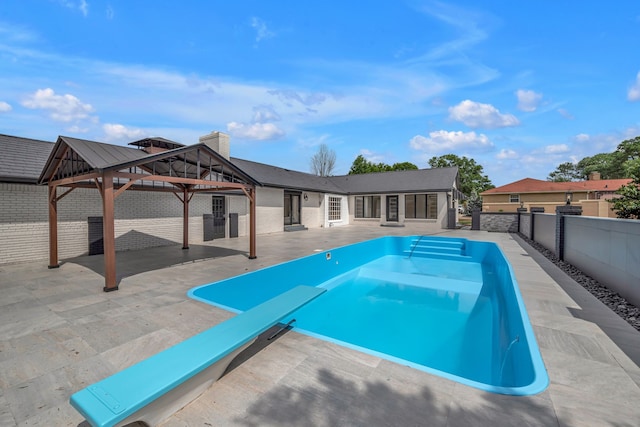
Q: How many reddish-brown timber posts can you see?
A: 4